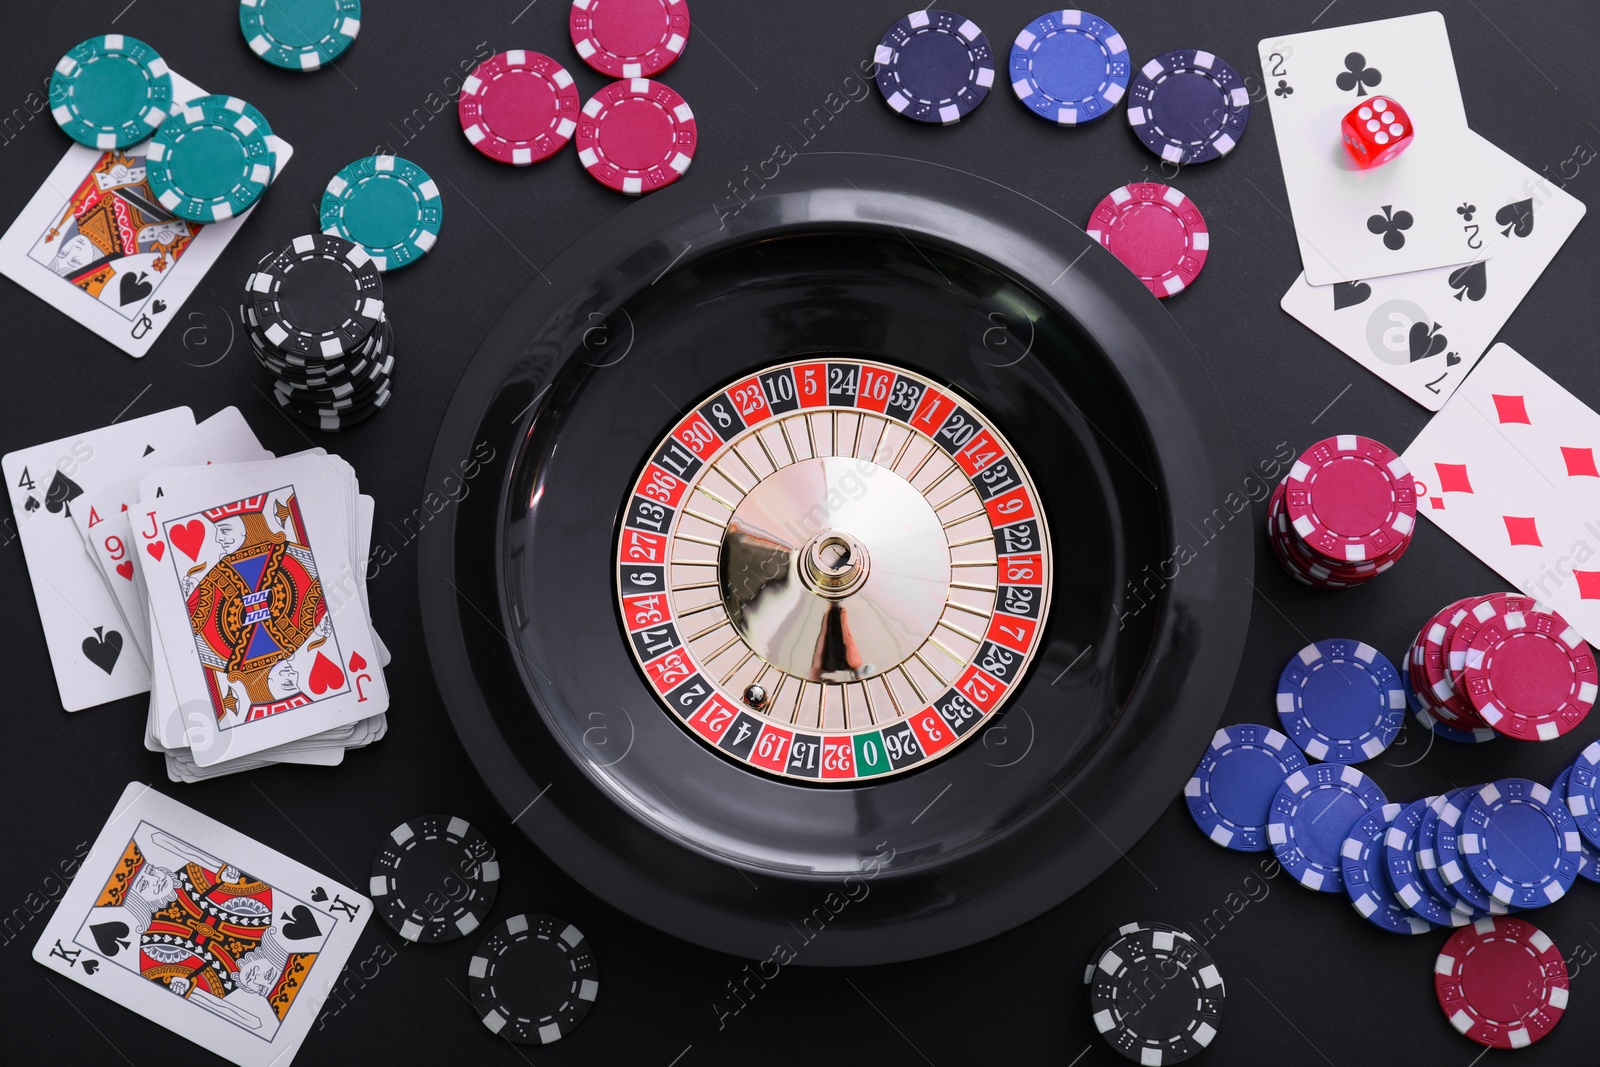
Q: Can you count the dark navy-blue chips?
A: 2